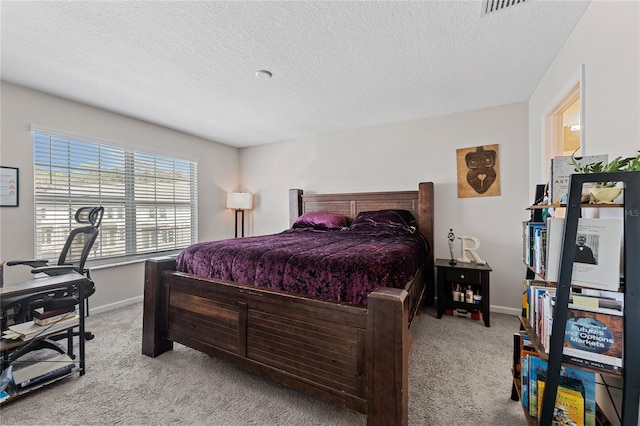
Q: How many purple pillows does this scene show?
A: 2